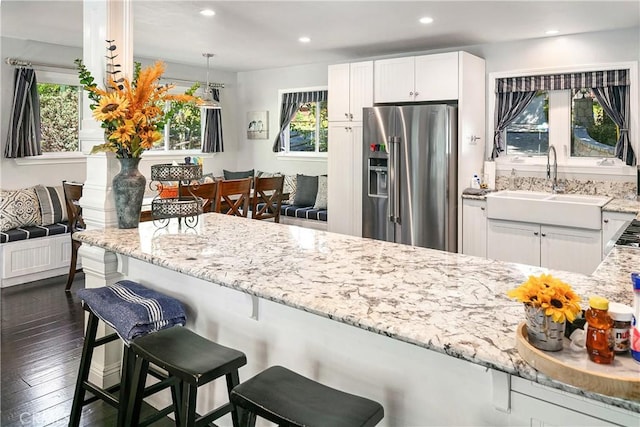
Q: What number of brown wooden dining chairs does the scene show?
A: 4